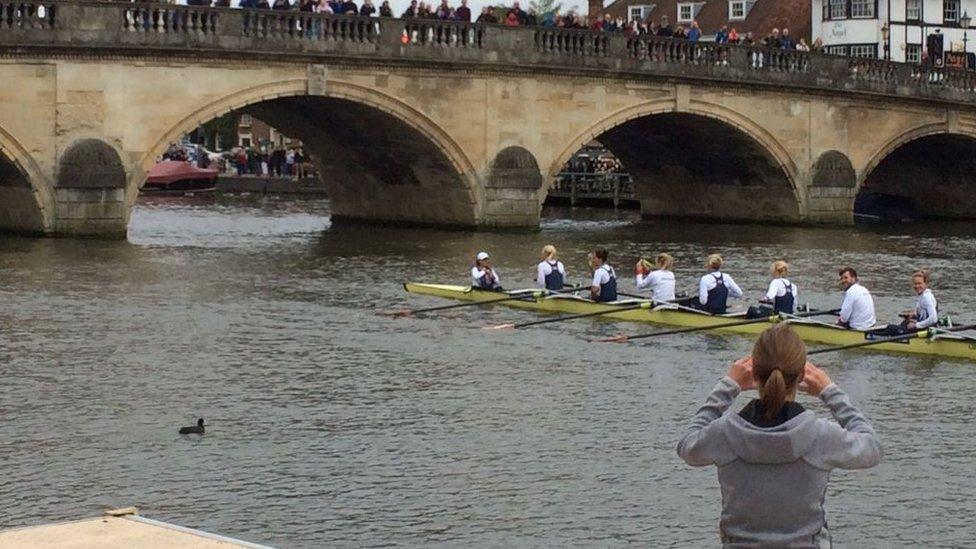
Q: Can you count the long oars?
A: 4